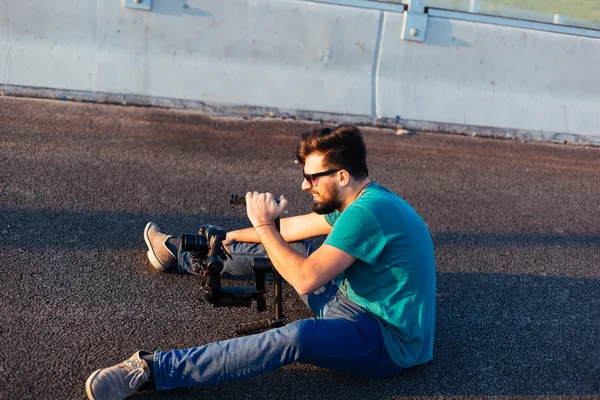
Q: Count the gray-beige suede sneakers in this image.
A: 2